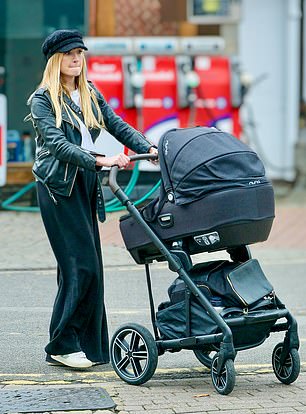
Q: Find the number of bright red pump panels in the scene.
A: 3